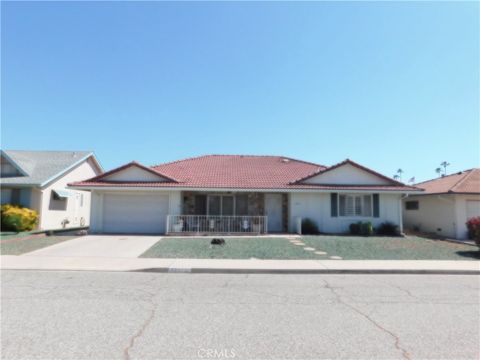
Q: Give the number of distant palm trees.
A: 4